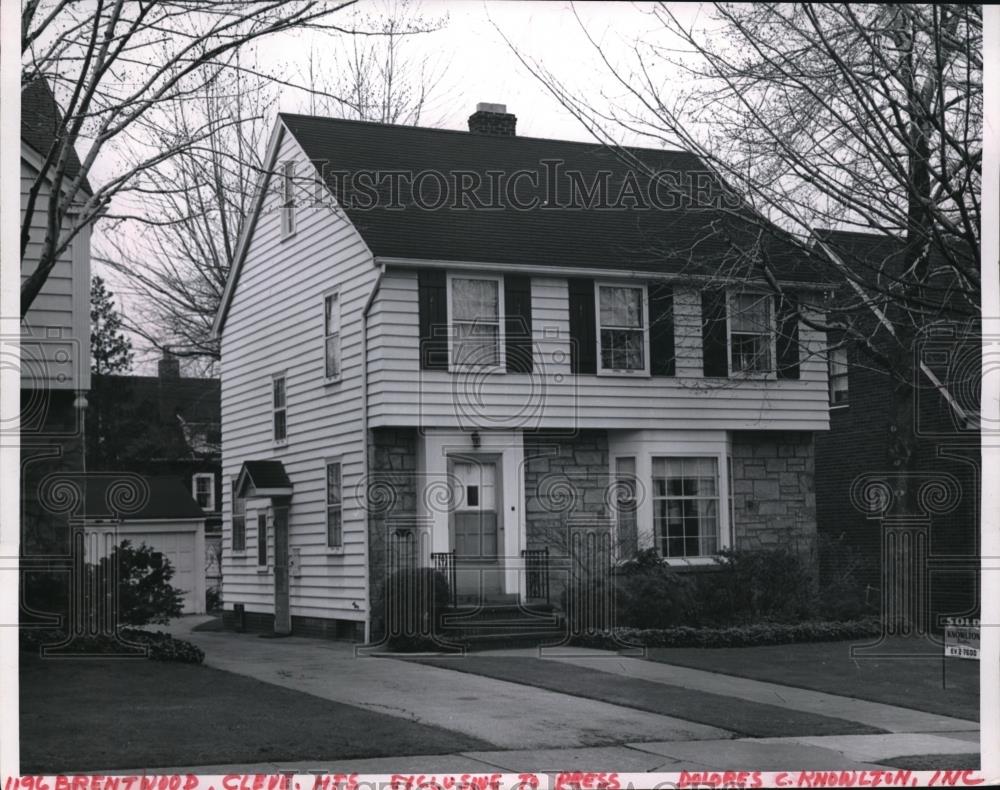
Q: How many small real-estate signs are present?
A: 1